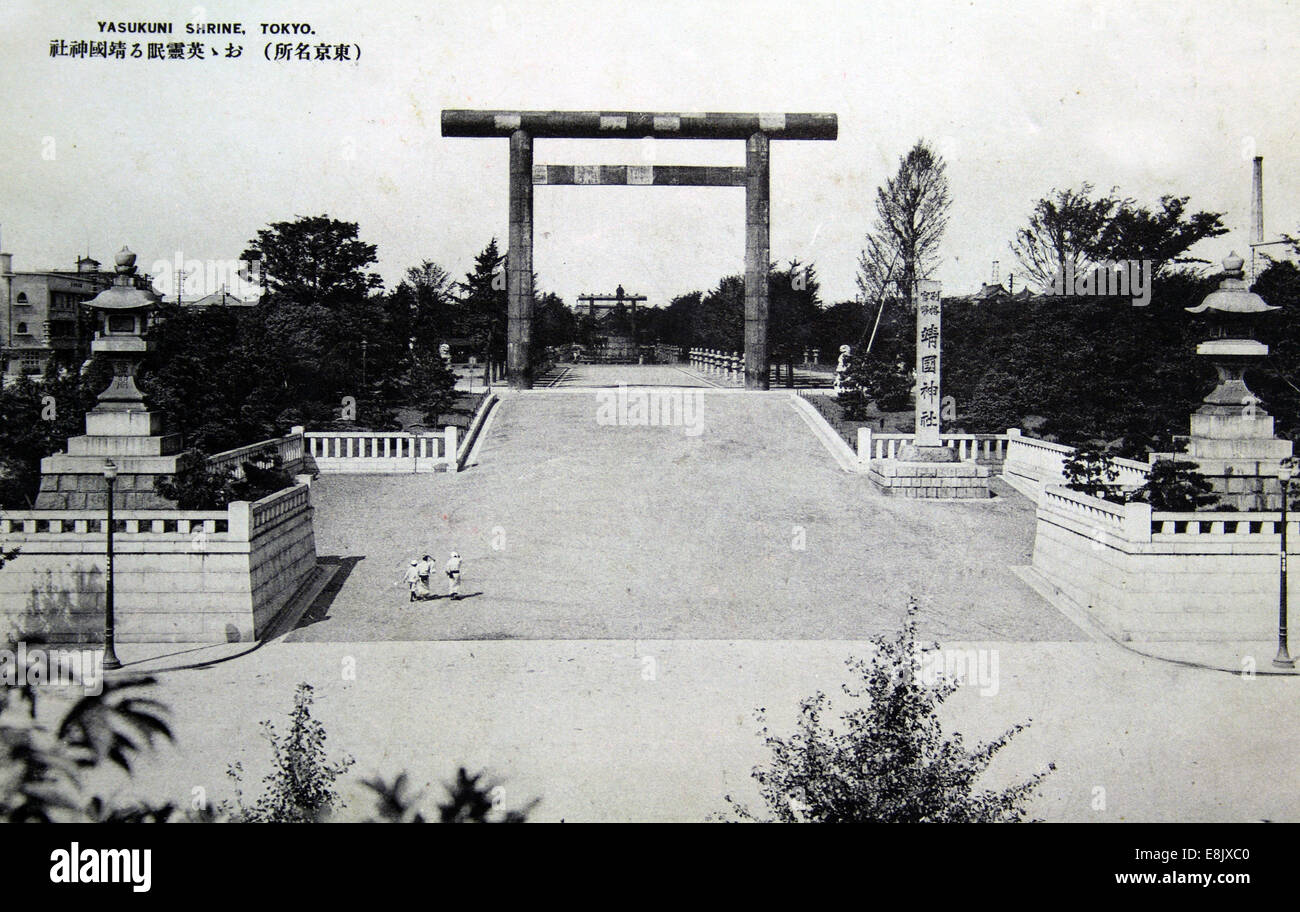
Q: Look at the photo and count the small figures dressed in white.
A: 3